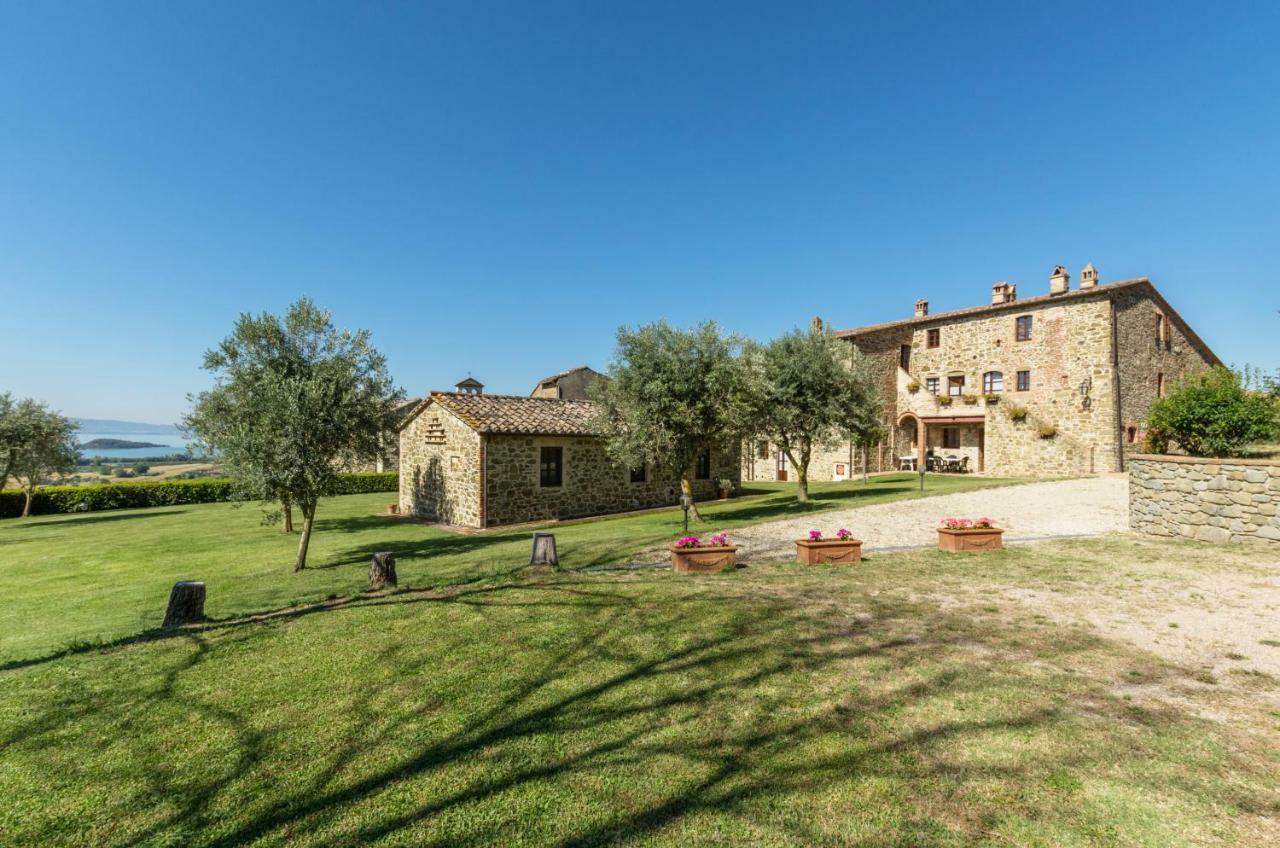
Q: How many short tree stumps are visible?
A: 3